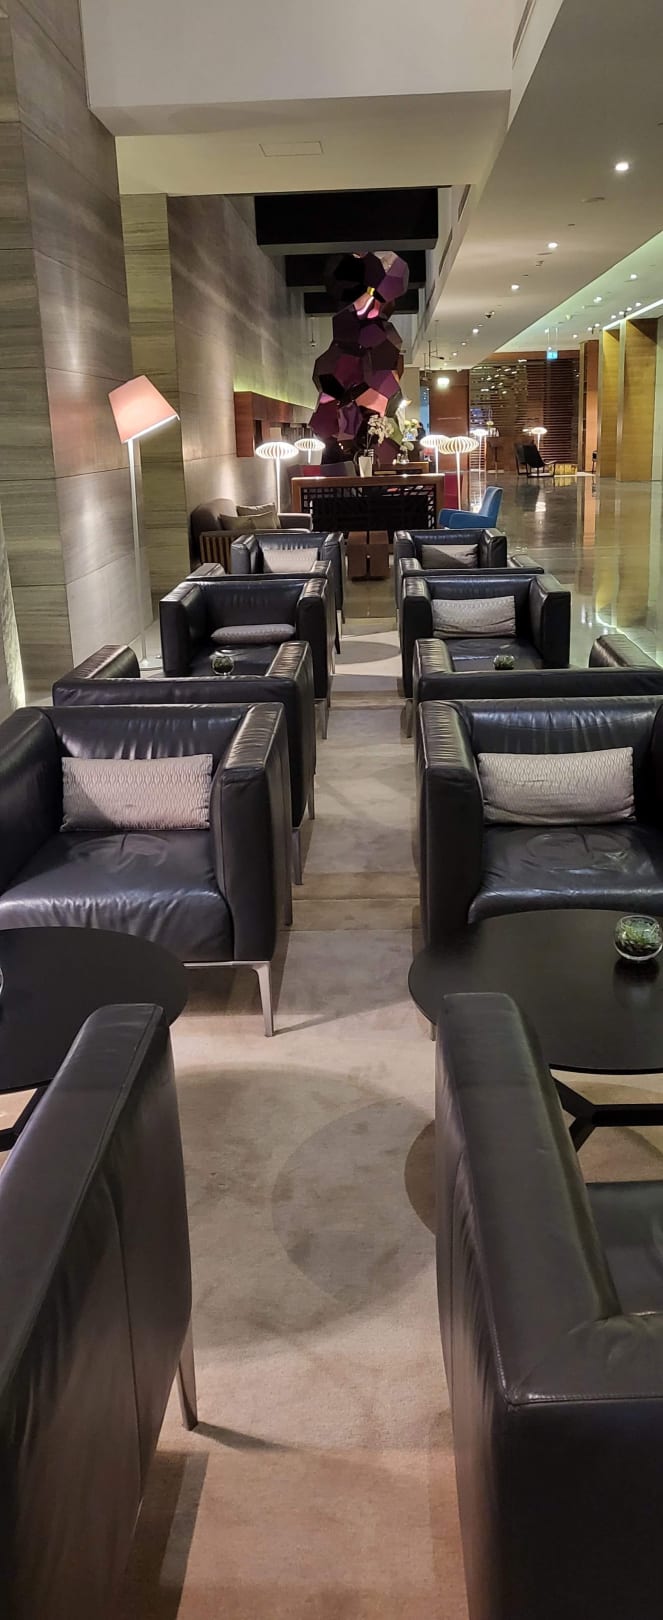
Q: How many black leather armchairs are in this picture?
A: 12